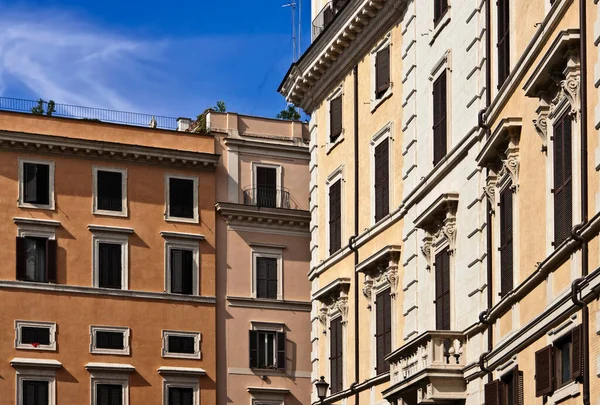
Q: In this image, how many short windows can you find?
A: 3